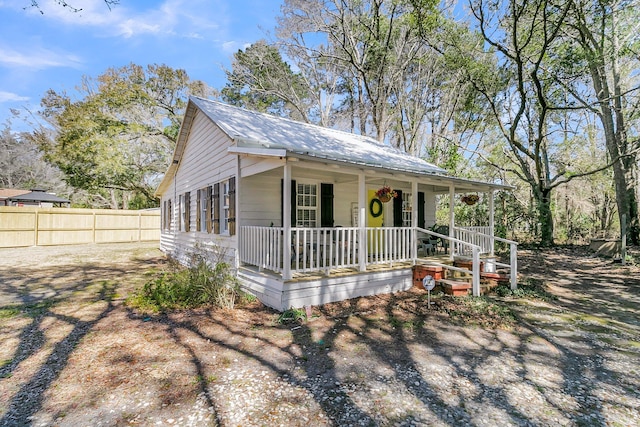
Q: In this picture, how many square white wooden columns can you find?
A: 5